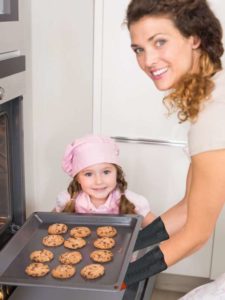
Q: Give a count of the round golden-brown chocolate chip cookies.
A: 12